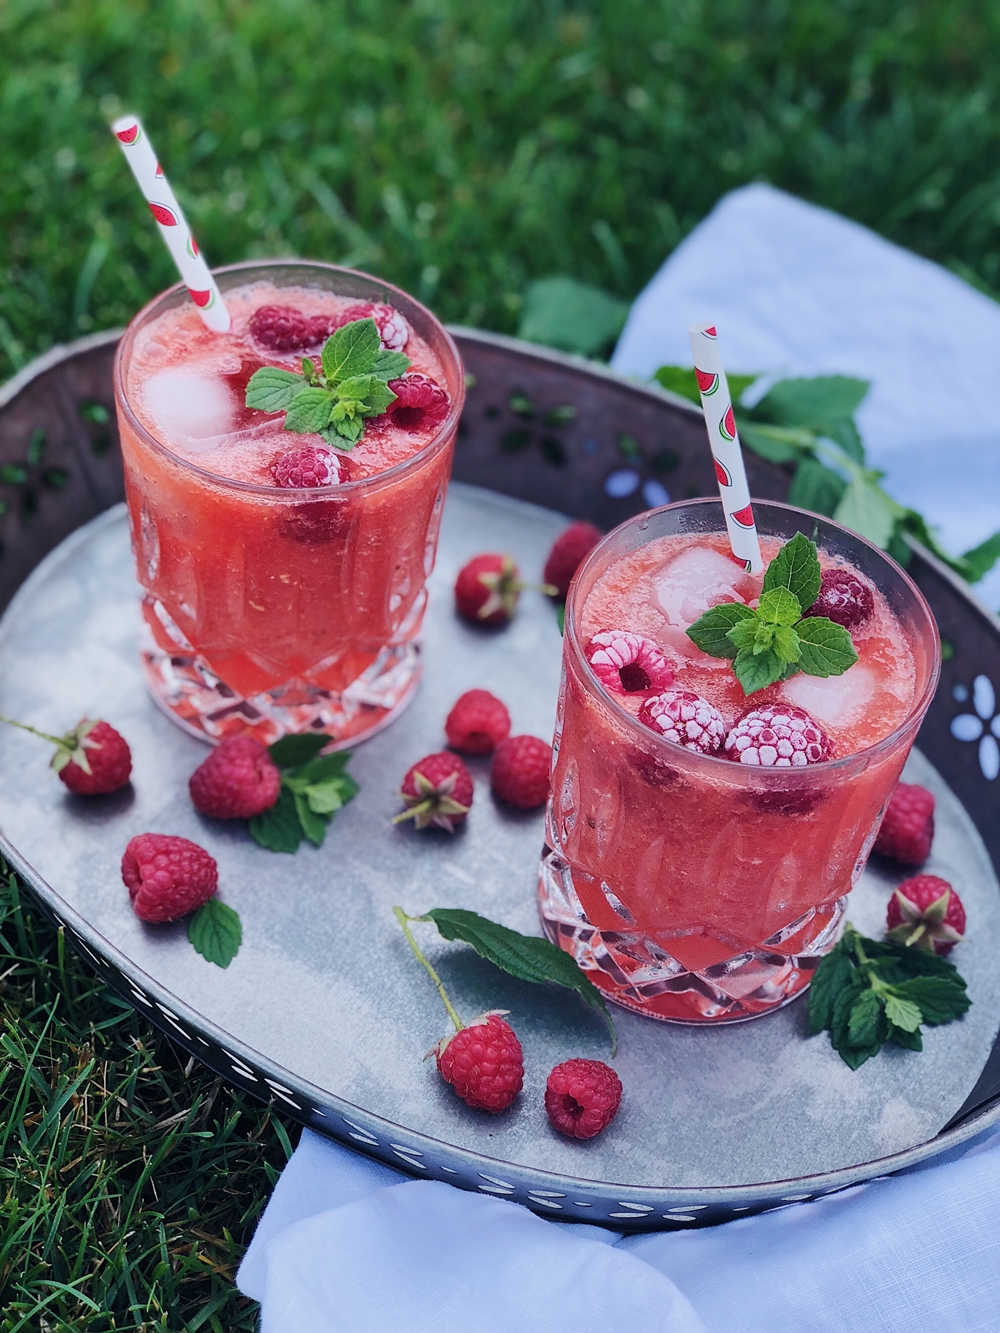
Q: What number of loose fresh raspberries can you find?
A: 12